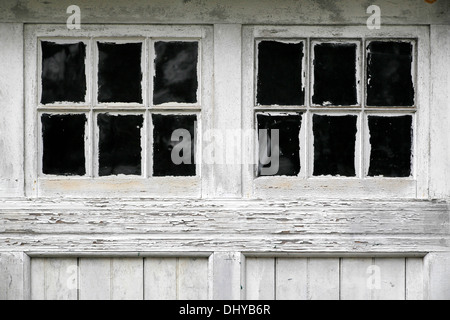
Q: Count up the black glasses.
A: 12